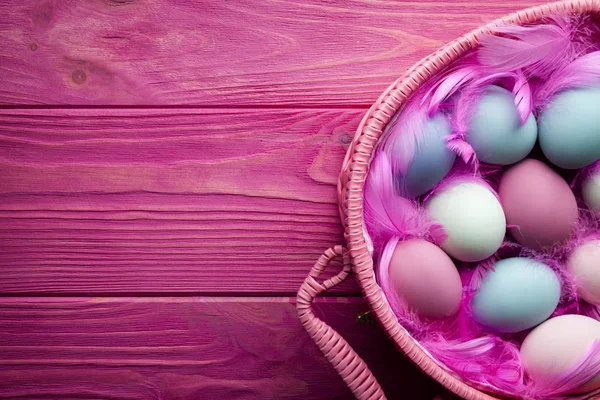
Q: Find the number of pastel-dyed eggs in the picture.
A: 10